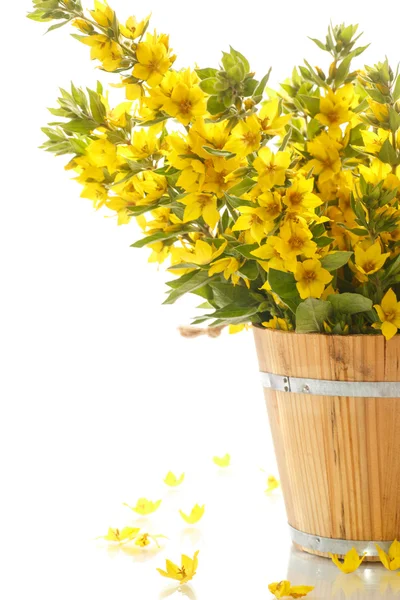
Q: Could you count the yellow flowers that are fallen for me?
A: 11